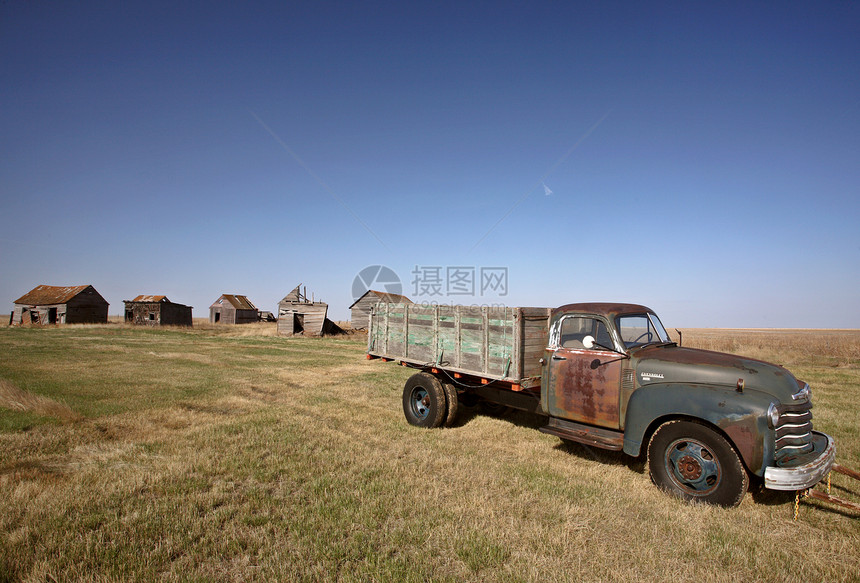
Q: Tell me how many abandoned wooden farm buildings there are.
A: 5